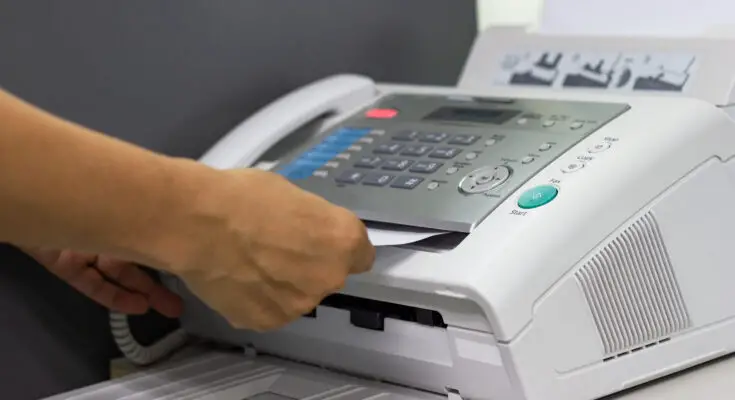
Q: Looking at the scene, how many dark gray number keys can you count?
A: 12